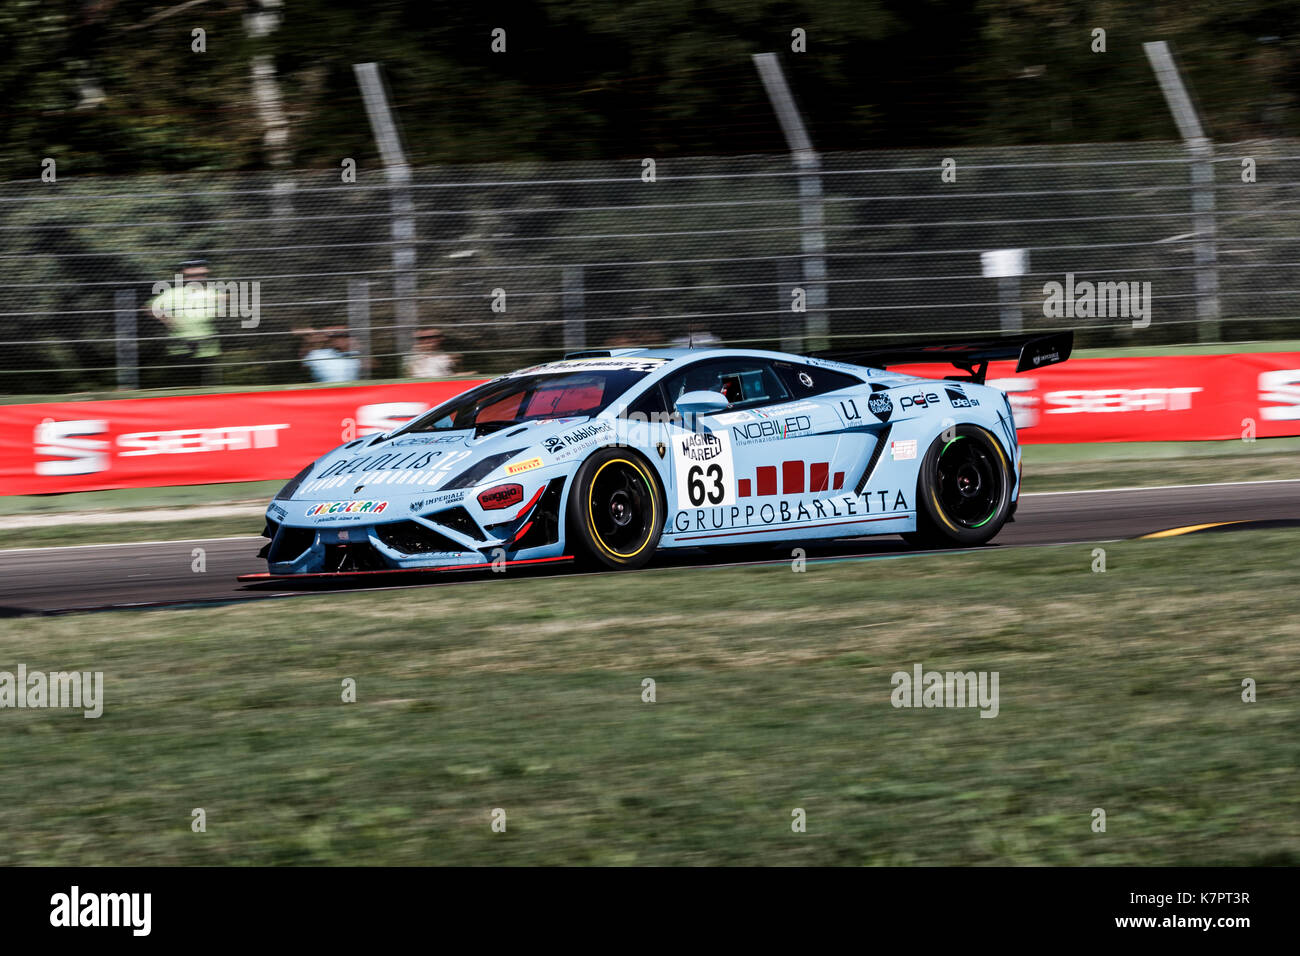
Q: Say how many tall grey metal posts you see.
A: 3